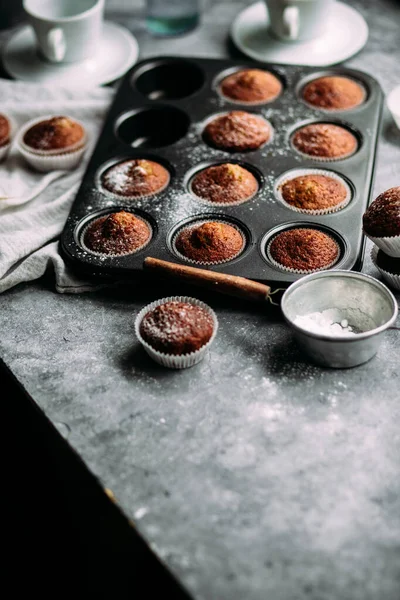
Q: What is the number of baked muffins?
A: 15